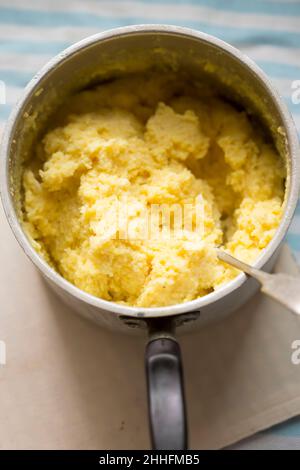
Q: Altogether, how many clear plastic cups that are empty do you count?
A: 0